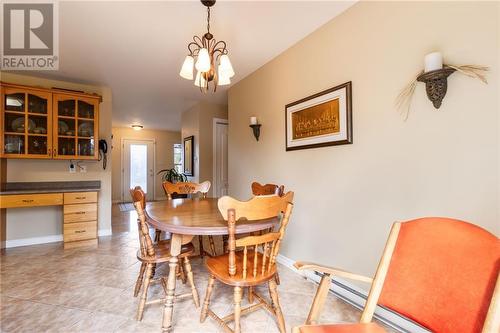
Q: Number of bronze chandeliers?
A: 1